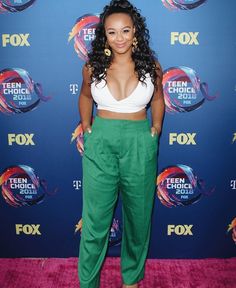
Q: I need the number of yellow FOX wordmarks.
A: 6